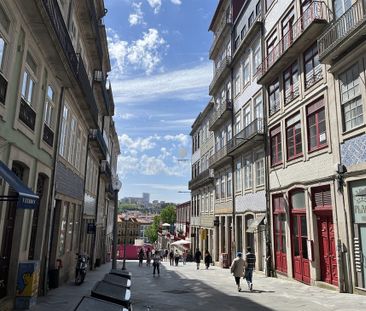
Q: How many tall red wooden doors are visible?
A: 3